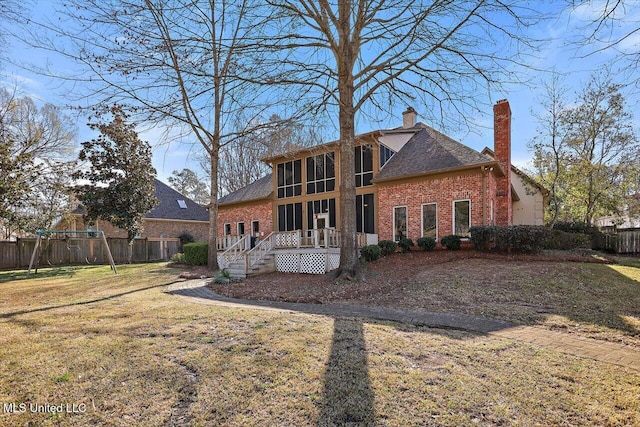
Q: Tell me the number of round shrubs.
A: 5